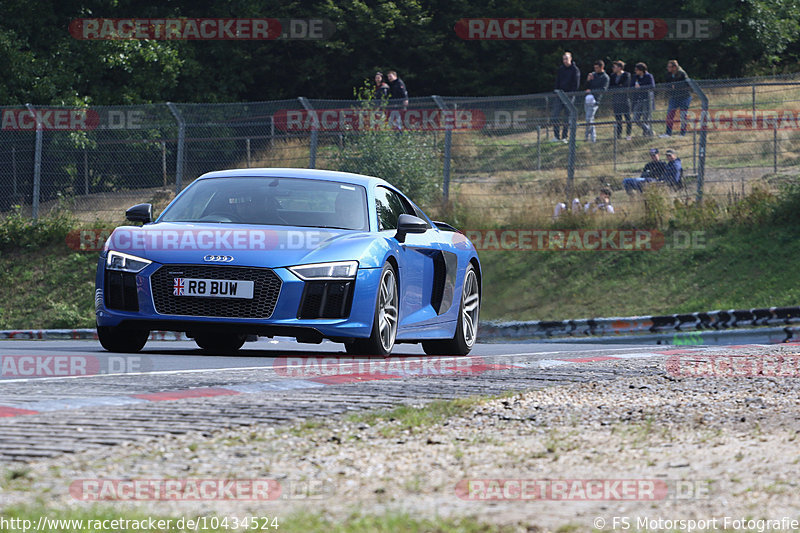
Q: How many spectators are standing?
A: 7